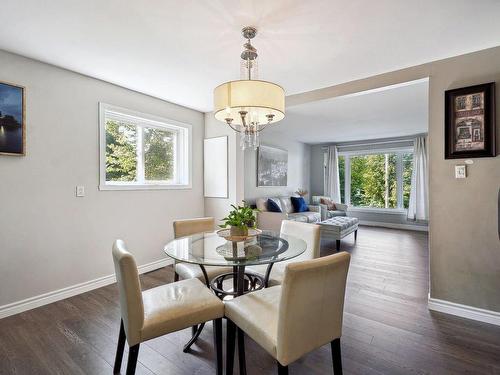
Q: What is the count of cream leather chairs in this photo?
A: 4